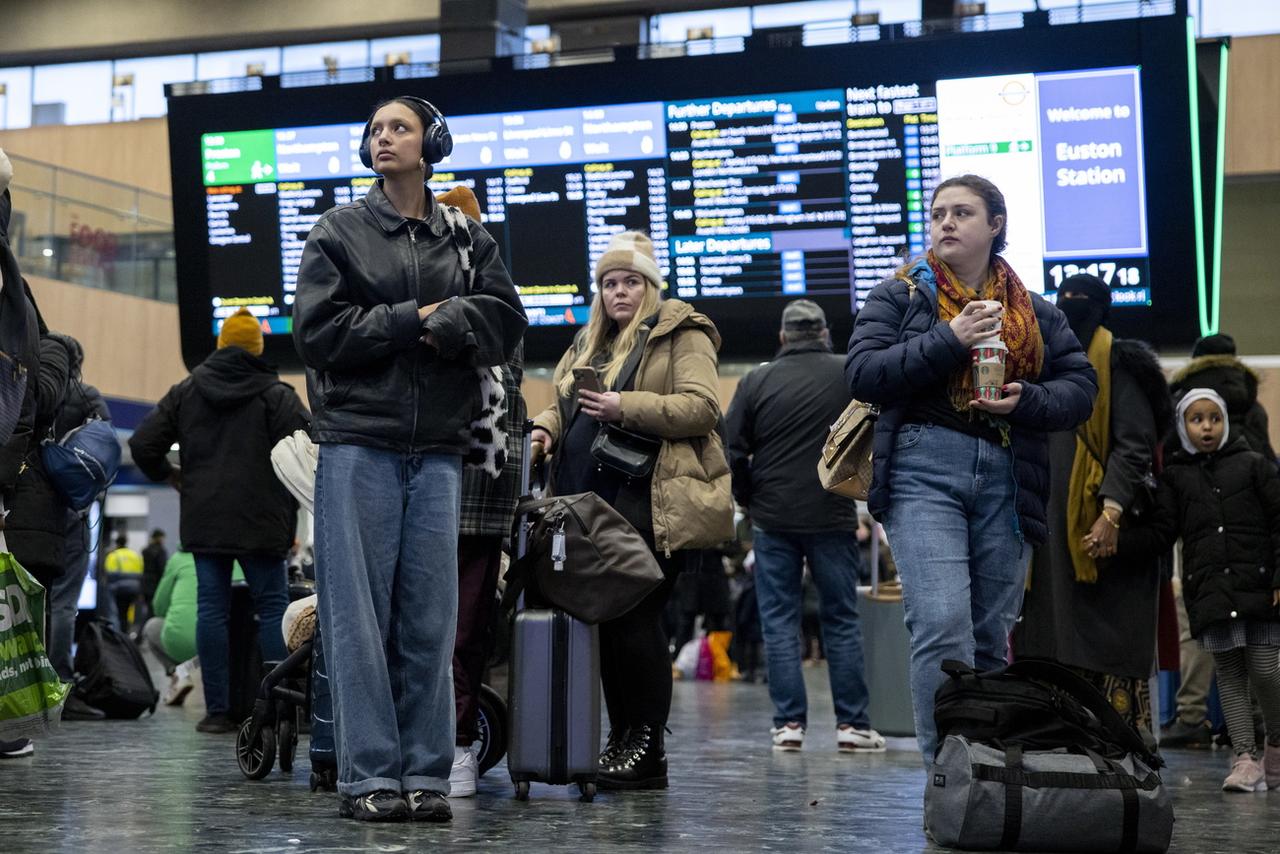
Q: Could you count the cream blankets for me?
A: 1